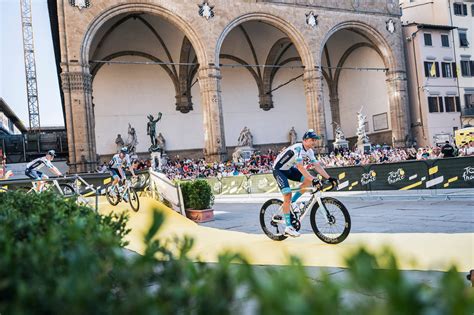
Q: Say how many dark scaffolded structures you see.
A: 1